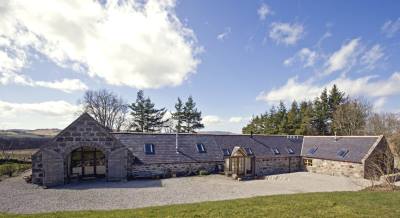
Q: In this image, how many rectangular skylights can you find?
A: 8